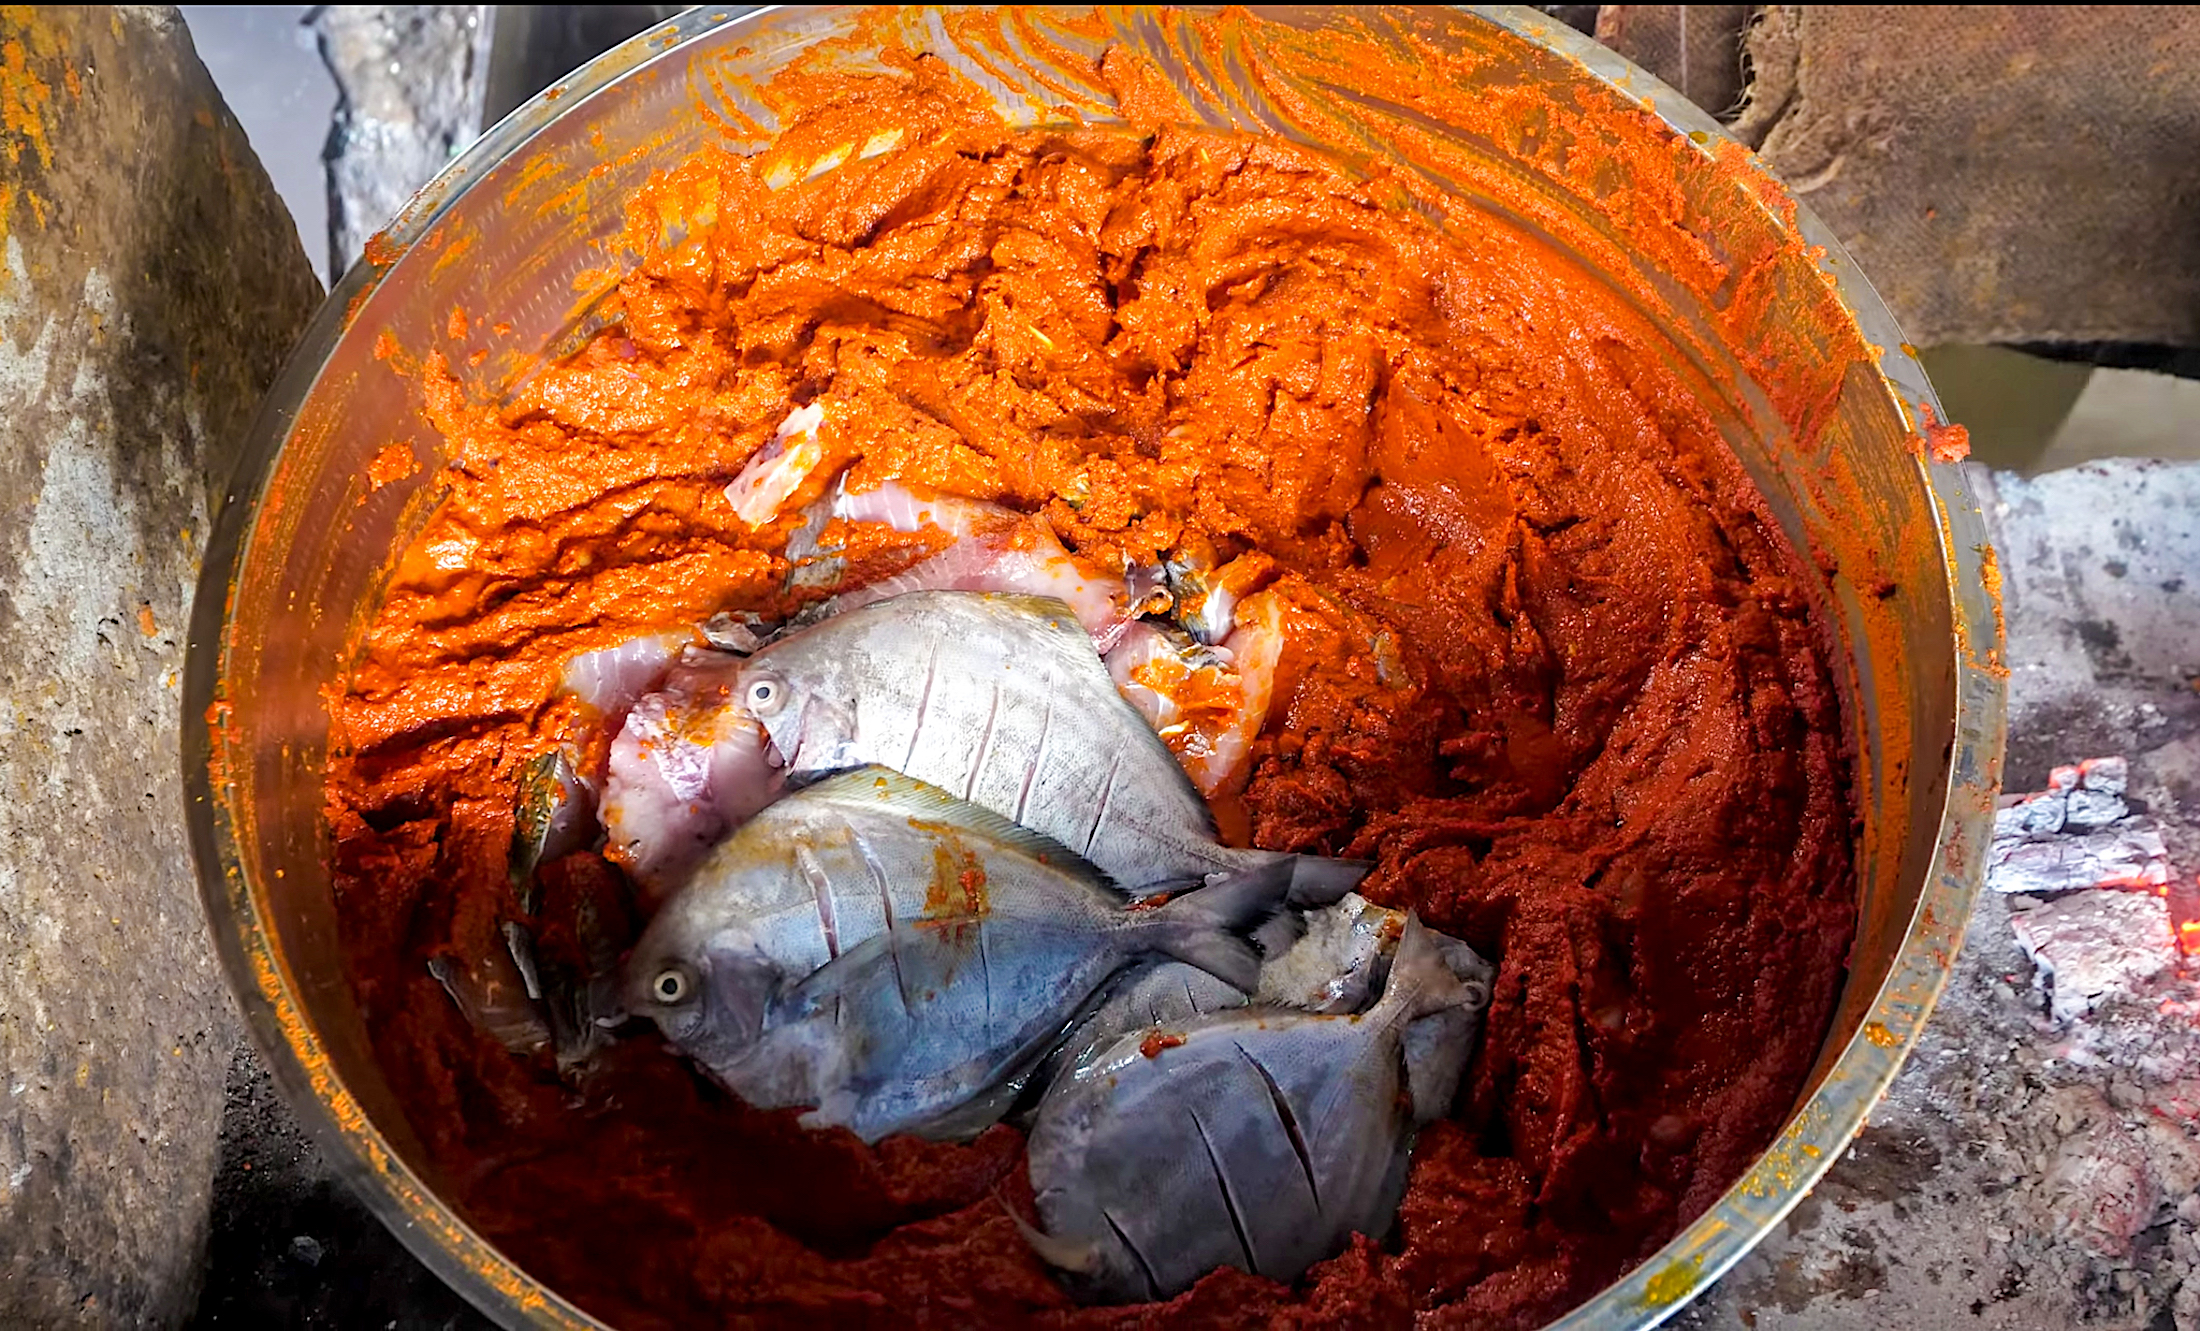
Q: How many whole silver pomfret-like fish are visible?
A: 3